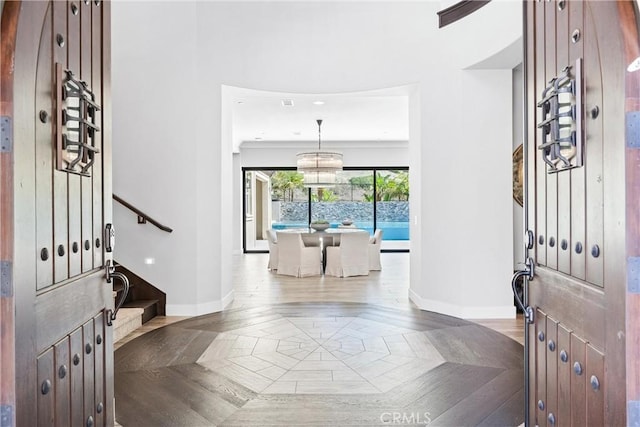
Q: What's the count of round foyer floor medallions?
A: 1